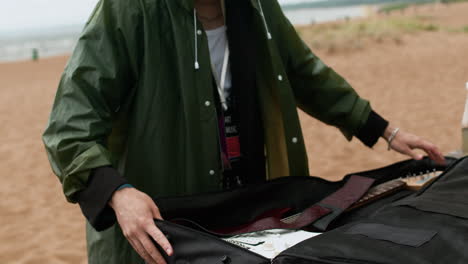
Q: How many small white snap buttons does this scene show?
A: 5